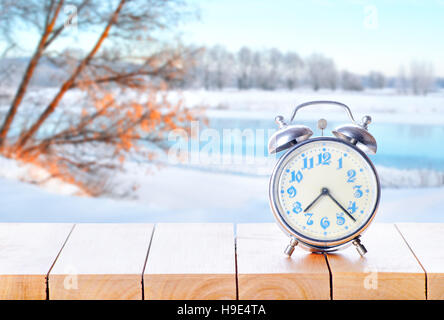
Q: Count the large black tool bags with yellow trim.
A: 0